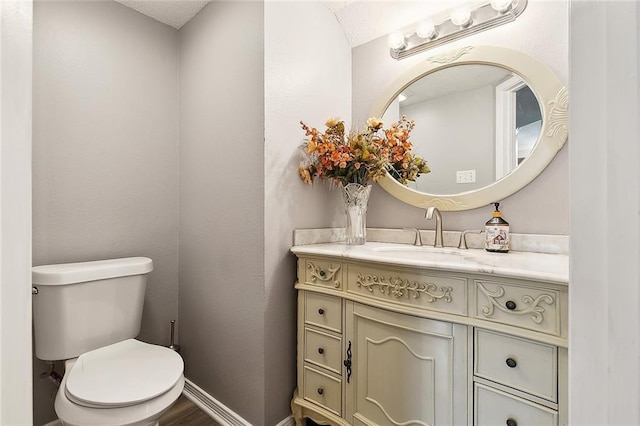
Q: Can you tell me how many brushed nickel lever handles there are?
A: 2